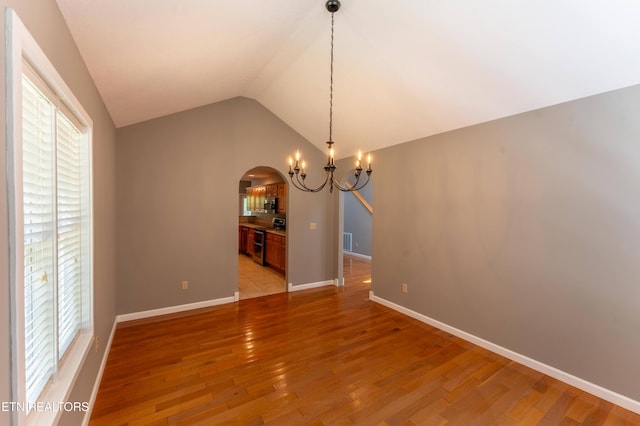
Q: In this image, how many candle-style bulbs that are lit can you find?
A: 7